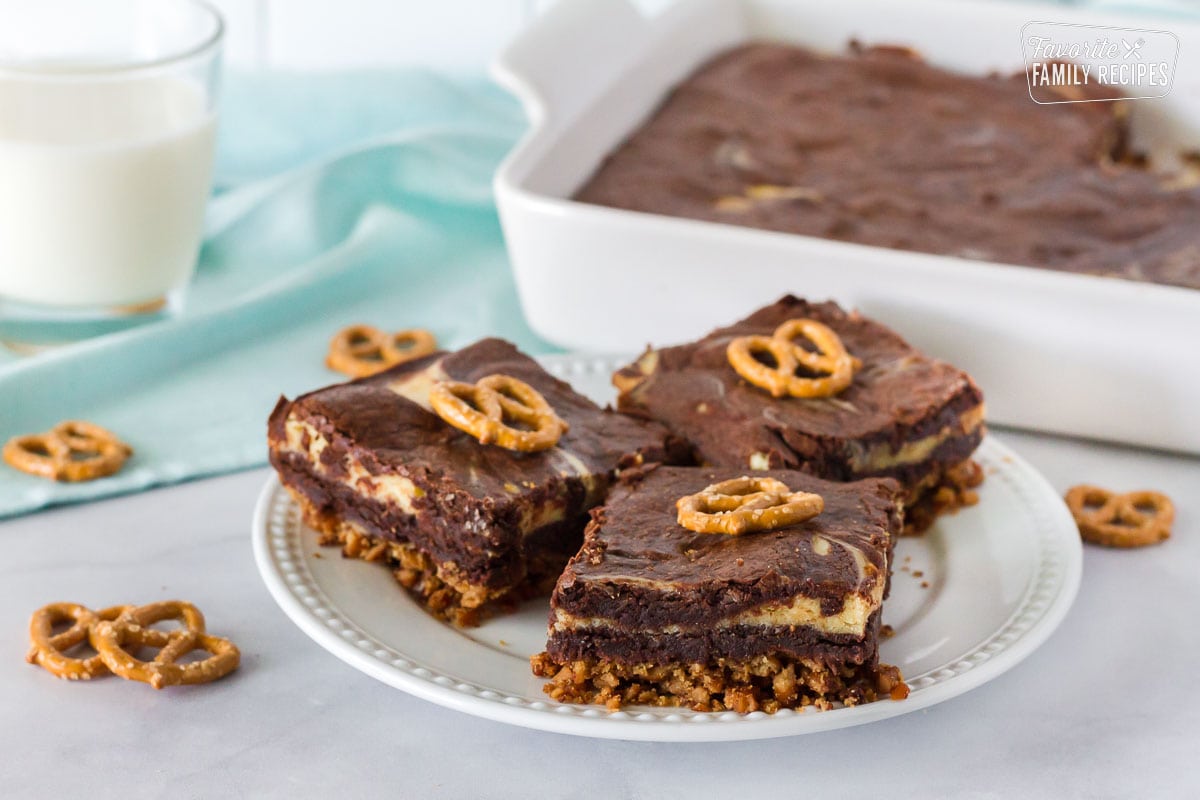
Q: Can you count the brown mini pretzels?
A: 8